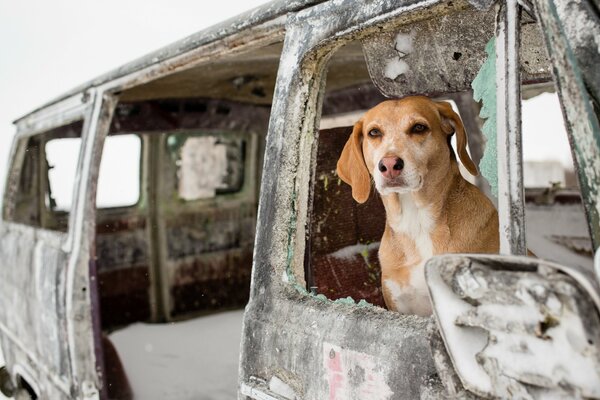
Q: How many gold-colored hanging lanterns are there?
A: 0